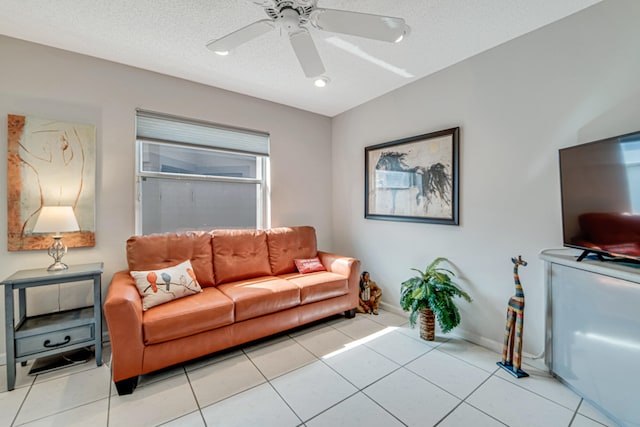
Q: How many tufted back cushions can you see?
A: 3